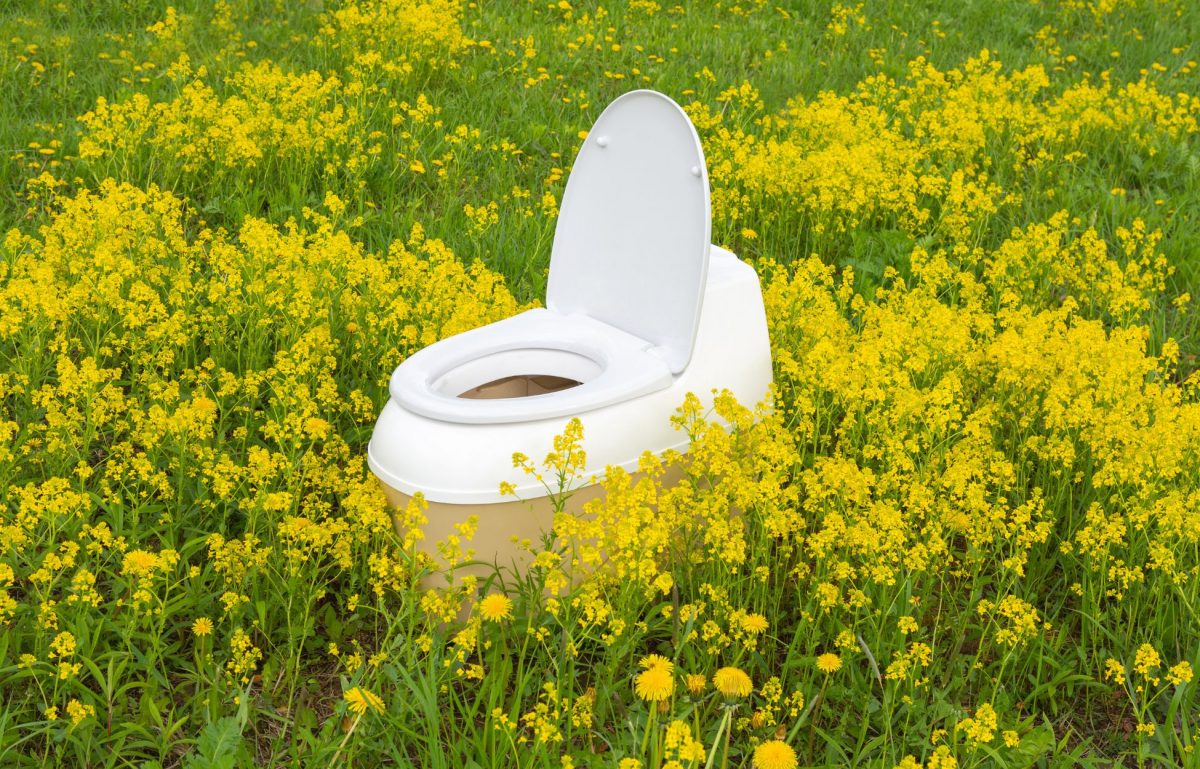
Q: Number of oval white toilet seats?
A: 1